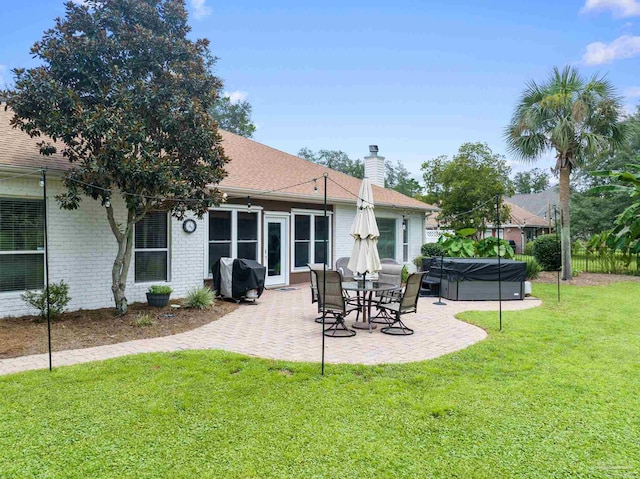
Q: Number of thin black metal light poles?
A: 4